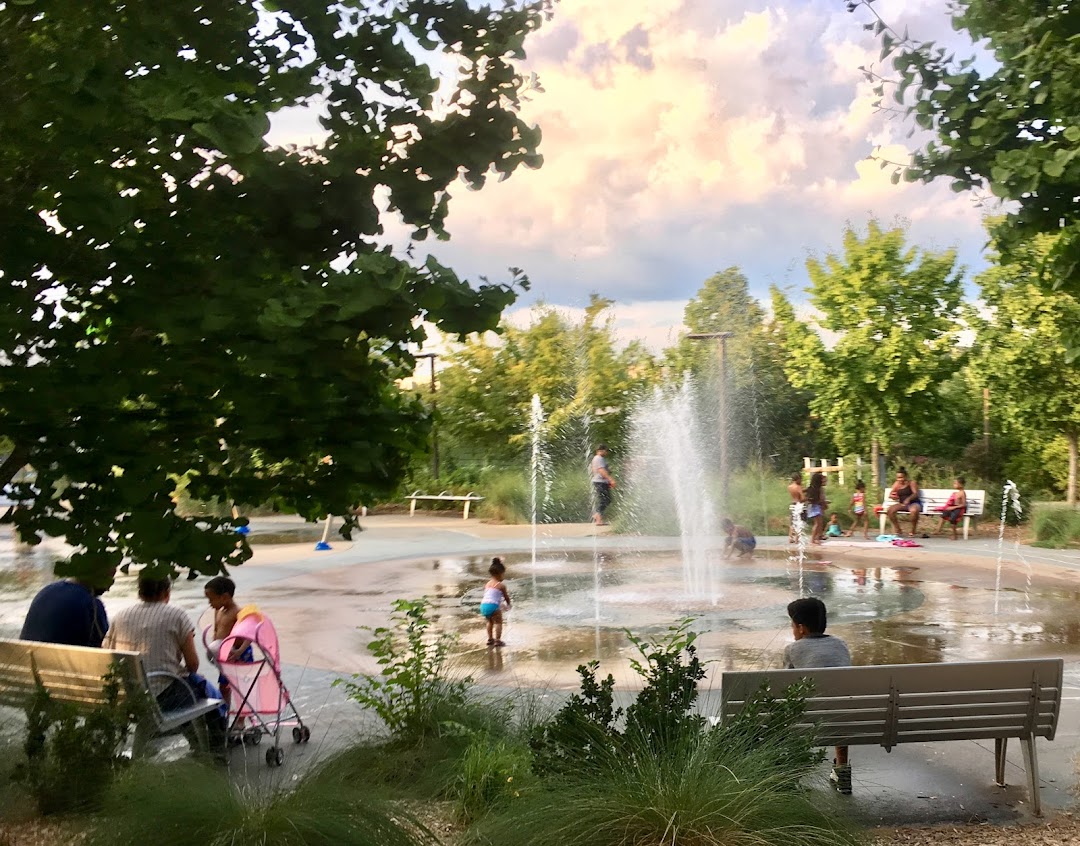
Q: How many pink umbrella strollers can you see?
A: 1